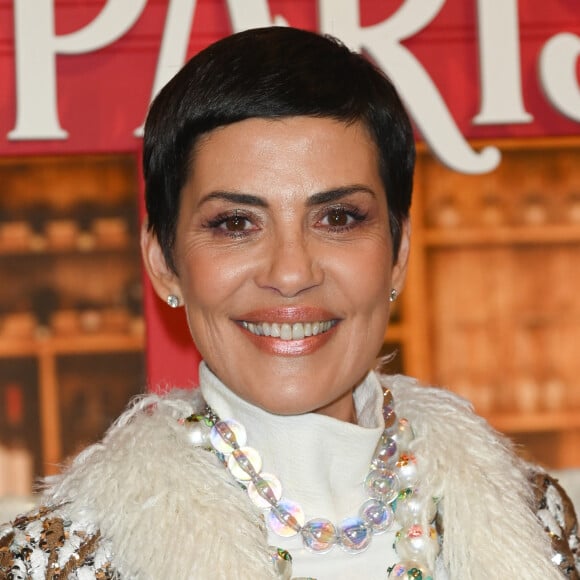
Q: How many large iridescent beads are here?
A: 11